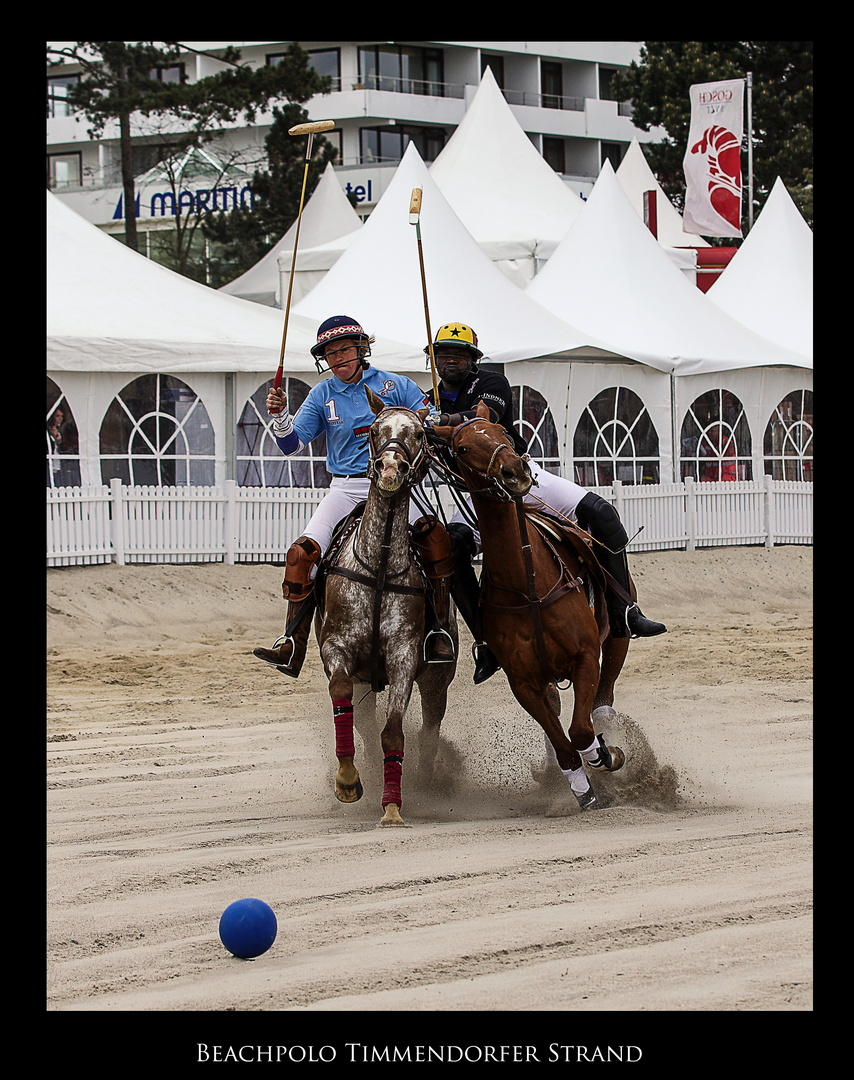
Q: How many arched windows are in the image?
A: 7